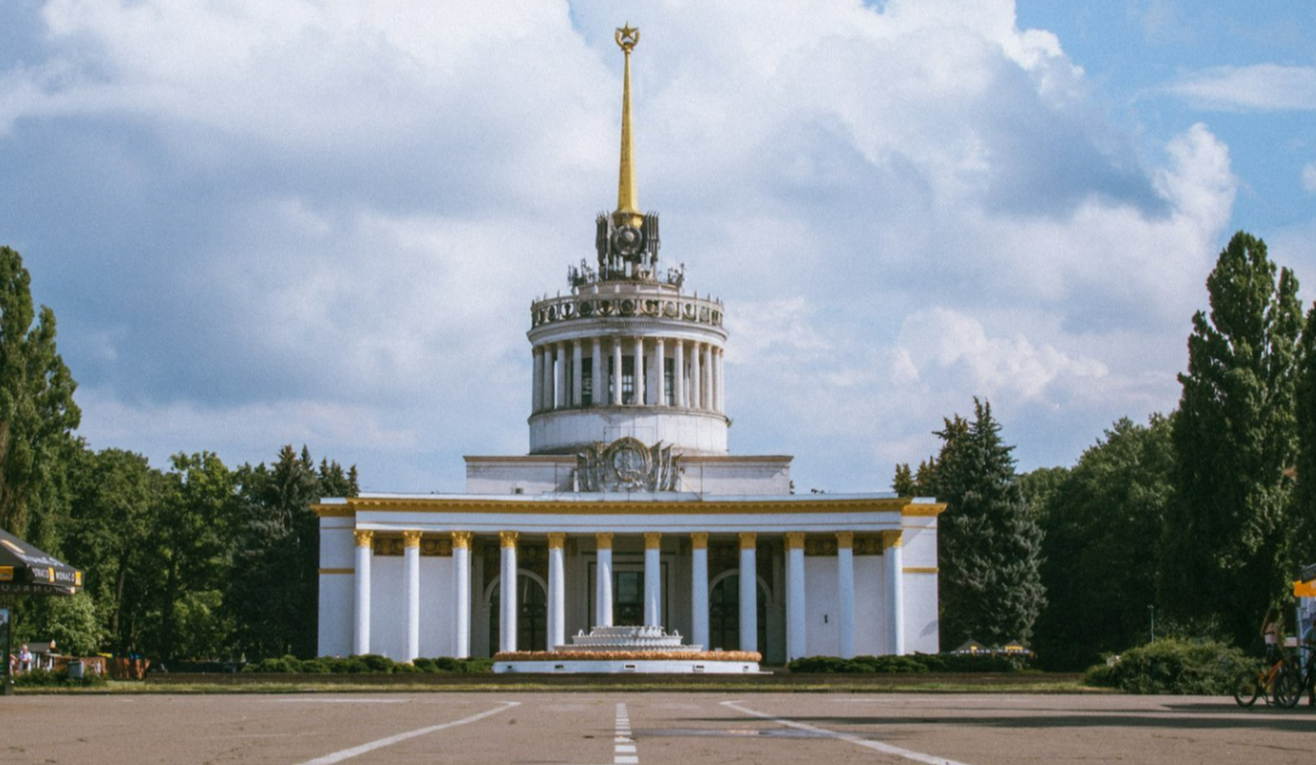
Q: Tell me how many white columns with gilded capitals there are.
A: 12